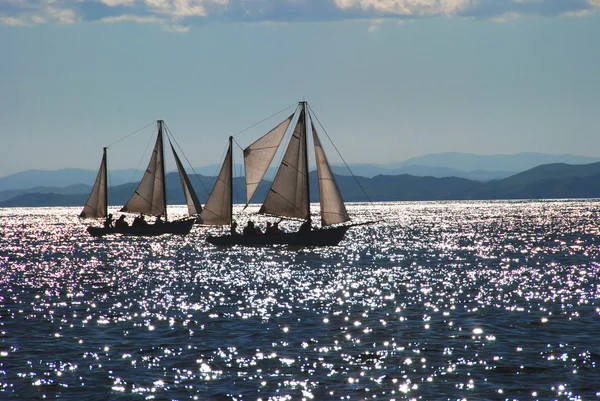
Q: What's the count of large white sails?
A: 7